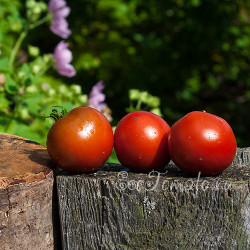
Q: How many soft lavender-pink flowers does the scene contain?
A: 3